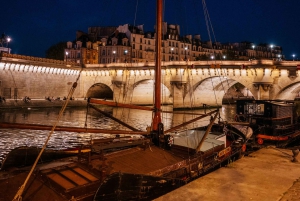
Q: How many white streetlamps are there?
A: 12